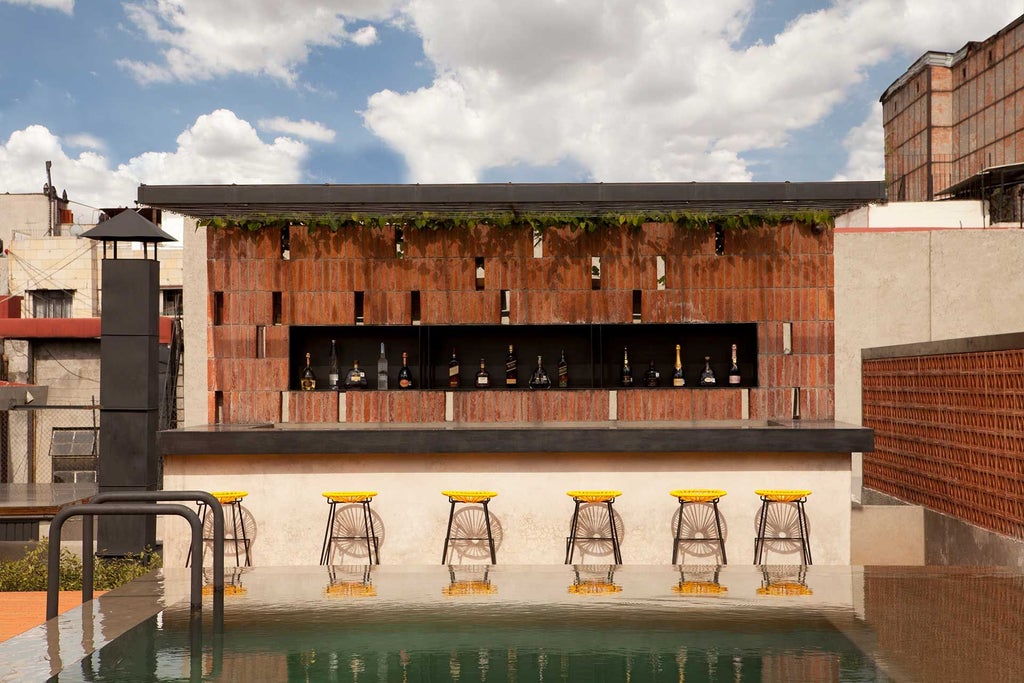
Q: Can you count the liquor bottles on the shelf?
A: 15